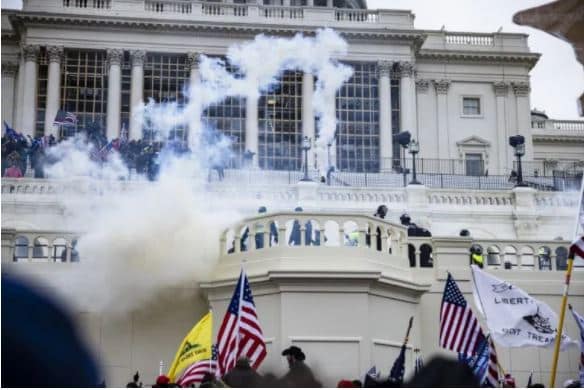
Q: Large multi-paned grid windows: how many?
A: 5